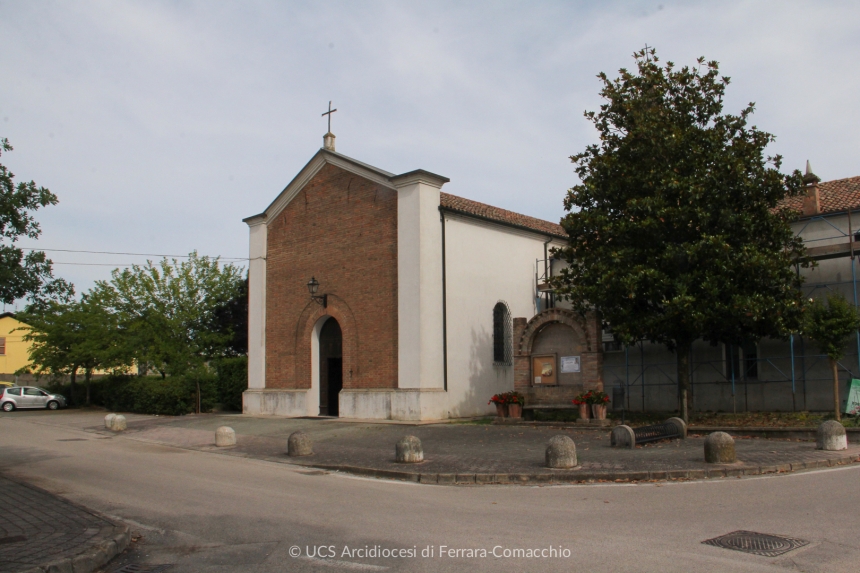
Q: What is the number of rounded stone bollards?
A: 8